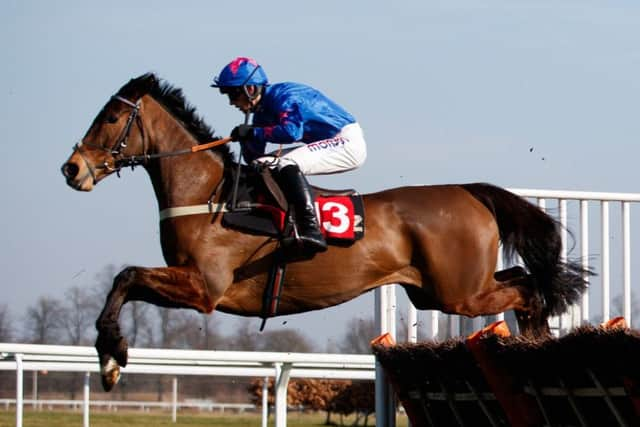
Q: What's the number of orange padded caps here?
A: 3